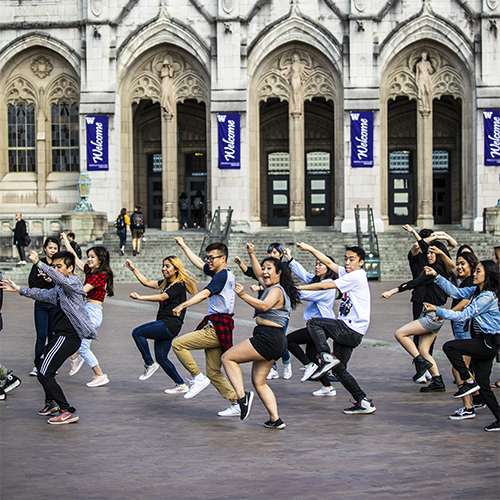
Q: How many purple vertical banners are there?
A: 4